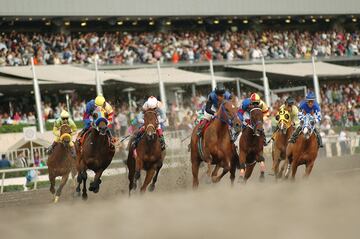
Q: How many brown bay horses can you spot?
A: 7